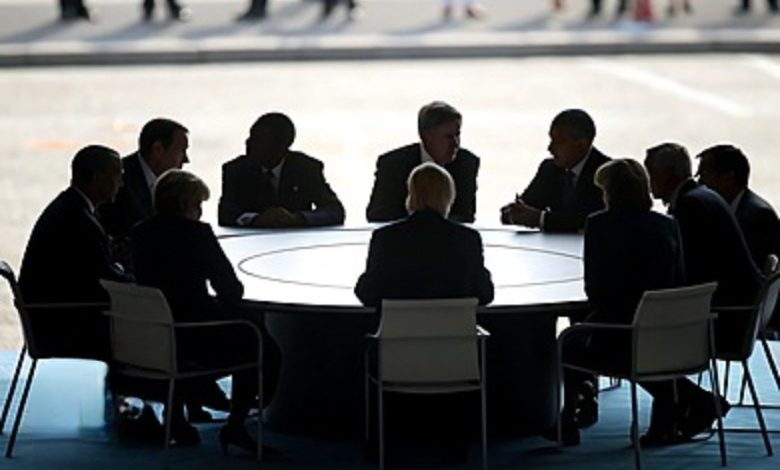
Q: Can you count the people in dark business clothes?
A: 10